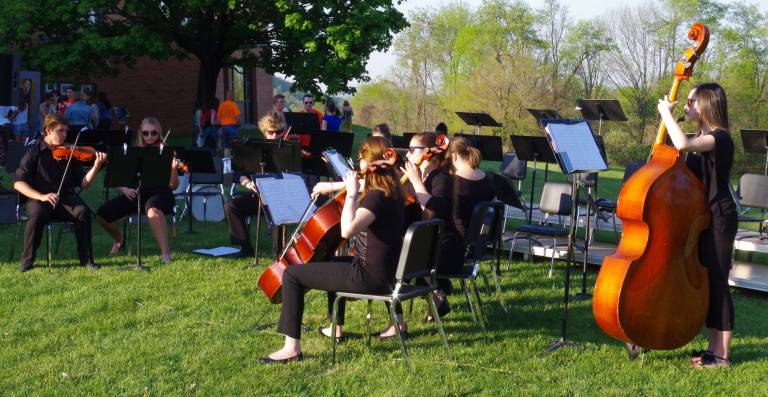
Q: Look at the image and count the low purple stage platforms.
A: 0